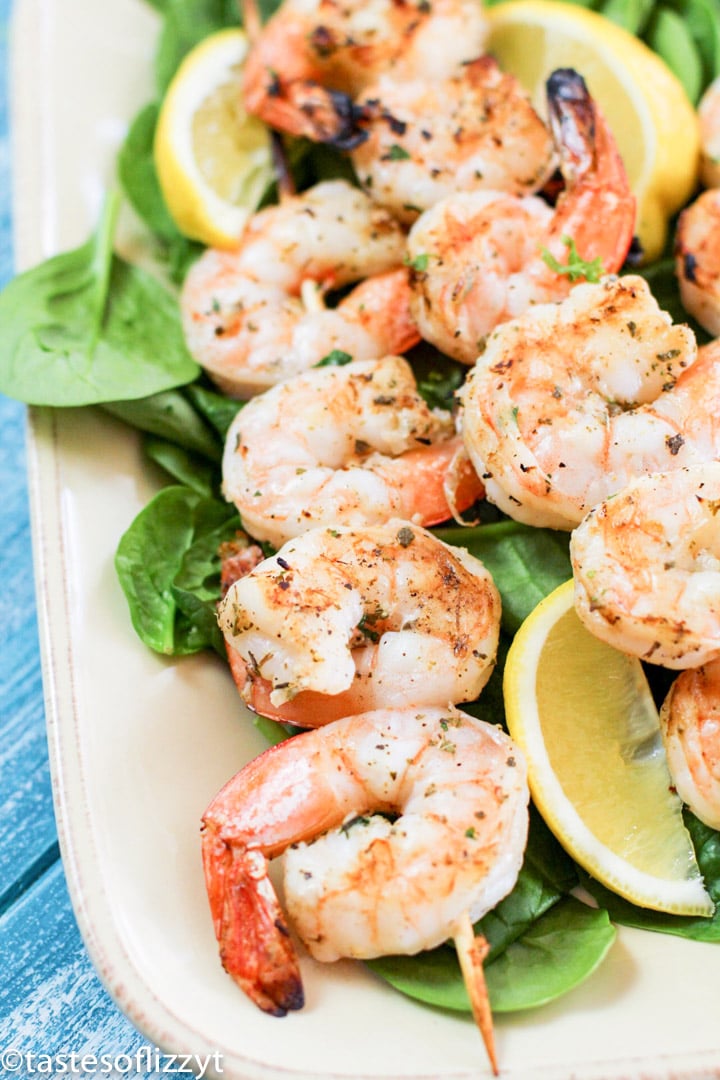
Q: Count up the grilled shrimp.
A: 12